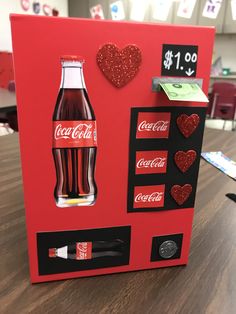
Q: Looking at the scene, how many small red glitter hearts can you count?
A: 3